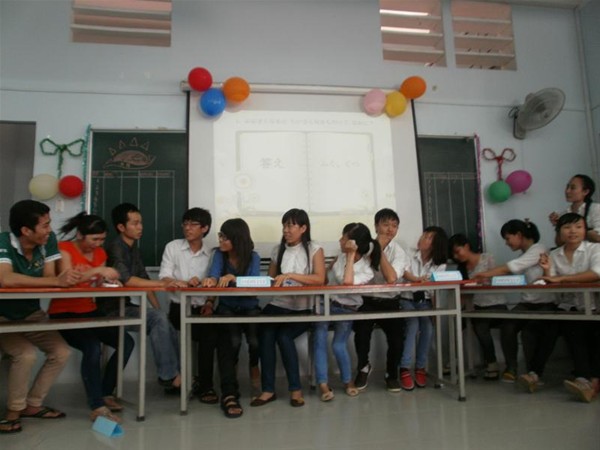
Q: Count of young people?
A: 13